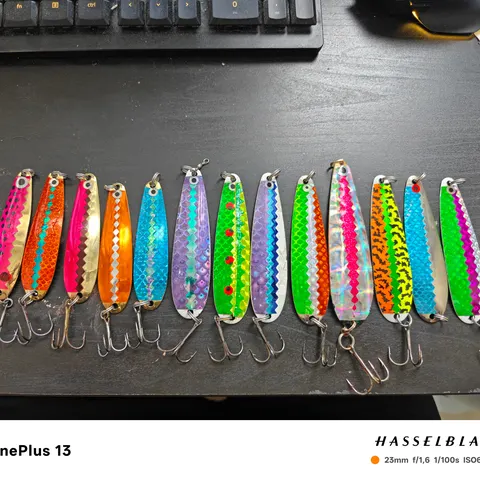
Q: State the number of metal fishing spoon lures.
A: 13